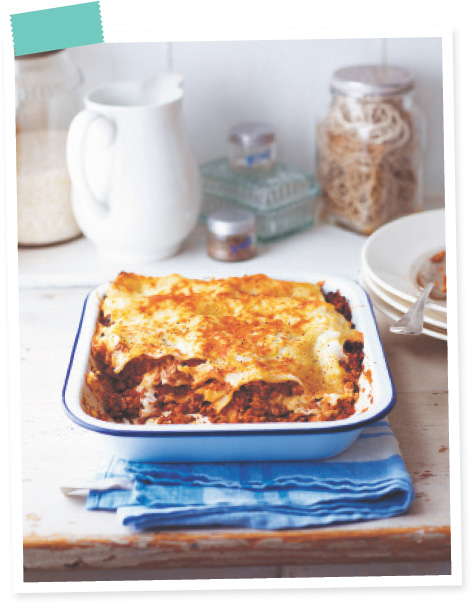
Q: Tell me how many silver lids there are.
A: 3